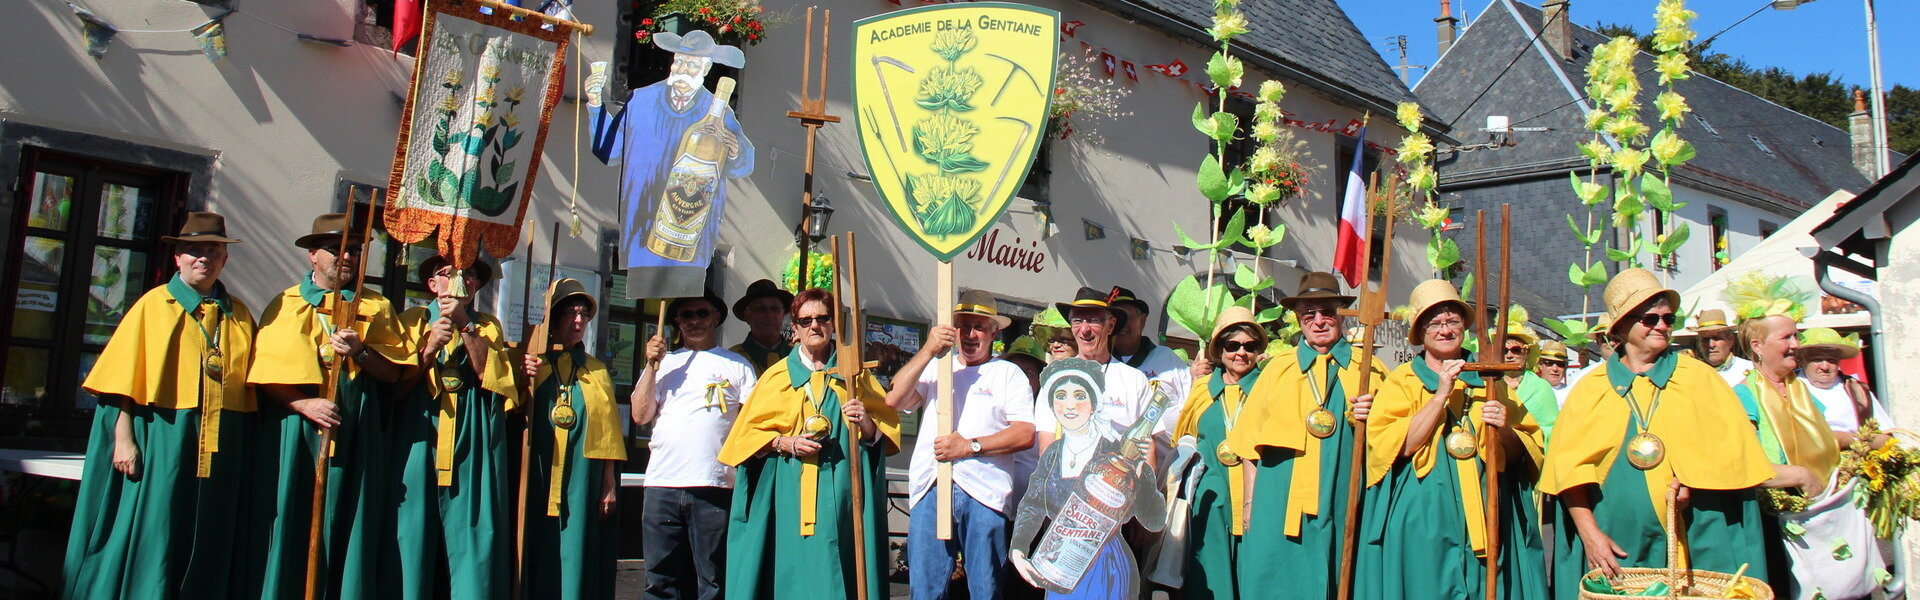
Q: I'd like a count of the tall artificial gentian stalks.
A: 6